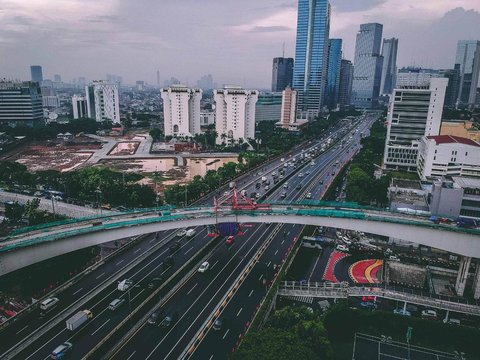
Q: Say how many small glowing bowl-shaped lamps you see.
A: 0